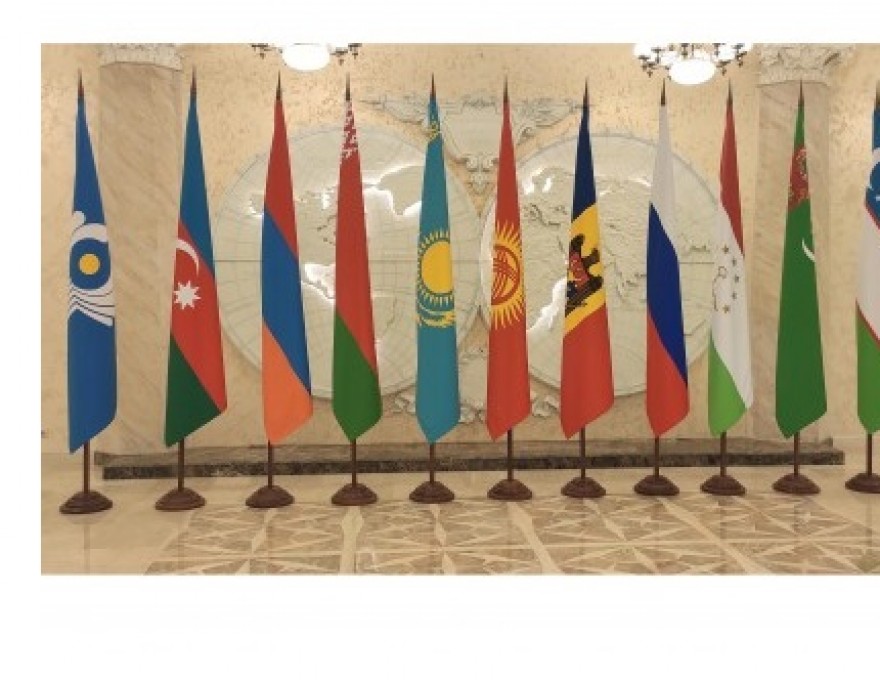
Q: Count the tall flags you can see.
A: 11